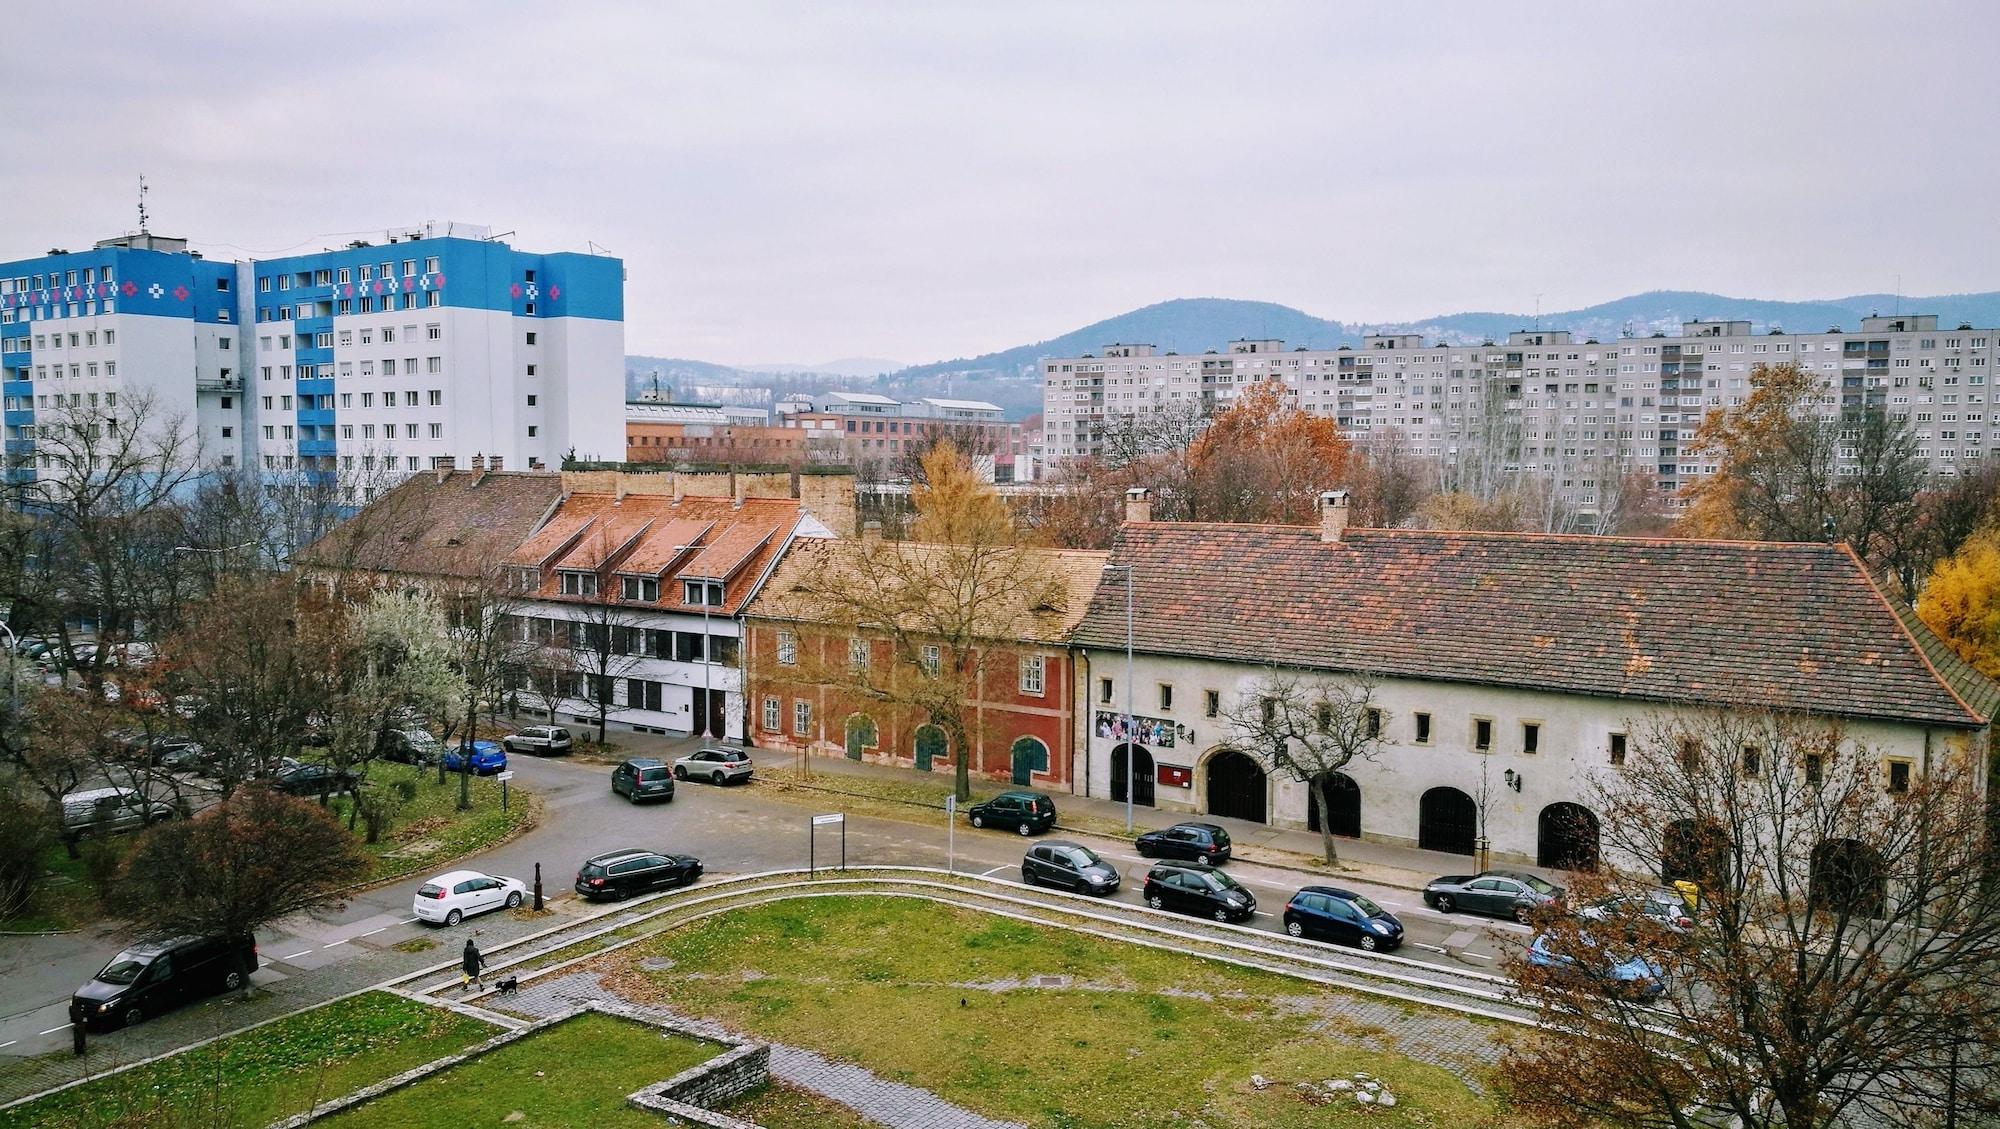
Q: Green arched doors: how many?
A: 3